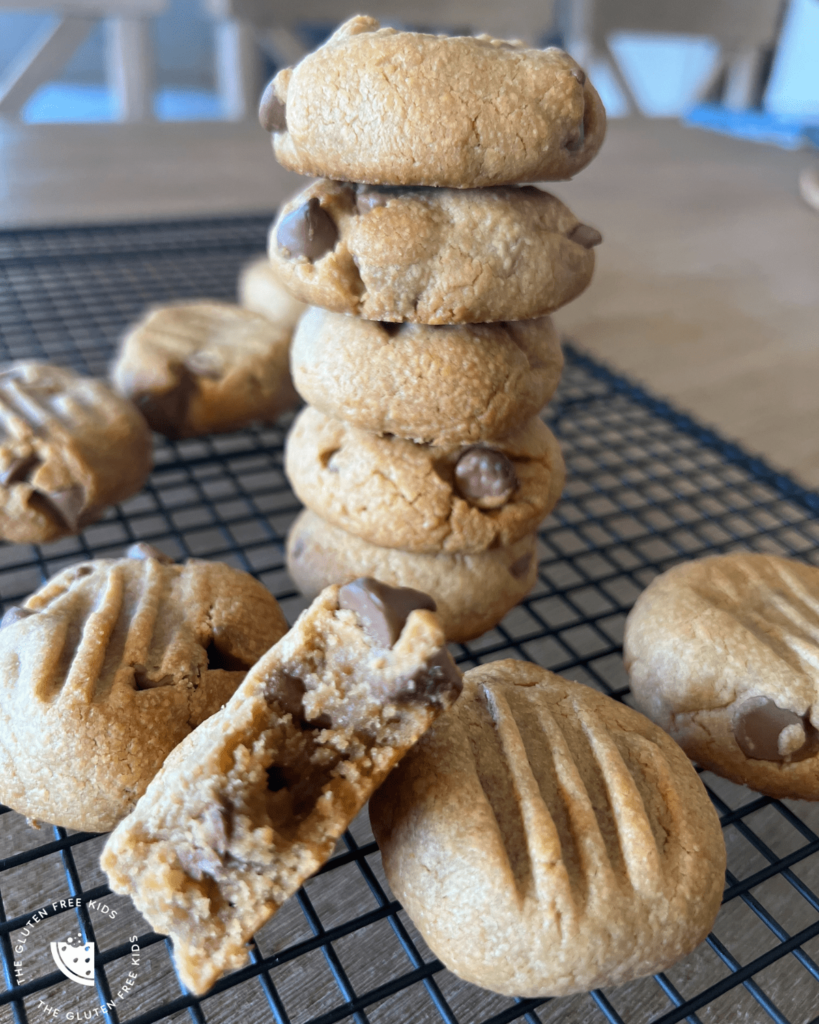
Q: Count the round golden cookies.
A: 11